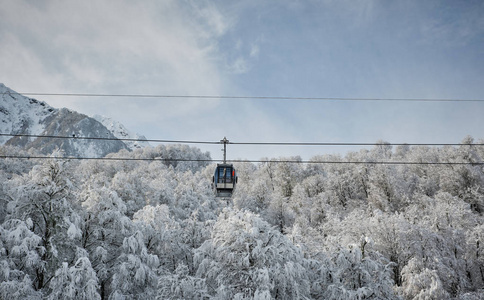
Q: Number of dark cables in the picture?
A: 3